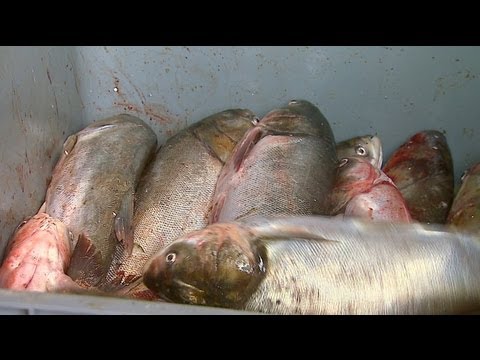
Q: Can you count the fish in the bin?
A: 9